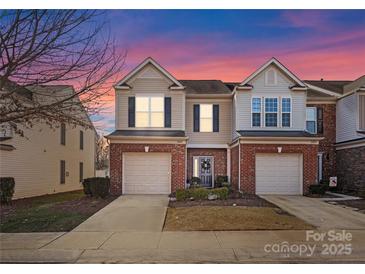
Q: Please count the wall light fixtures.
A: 1